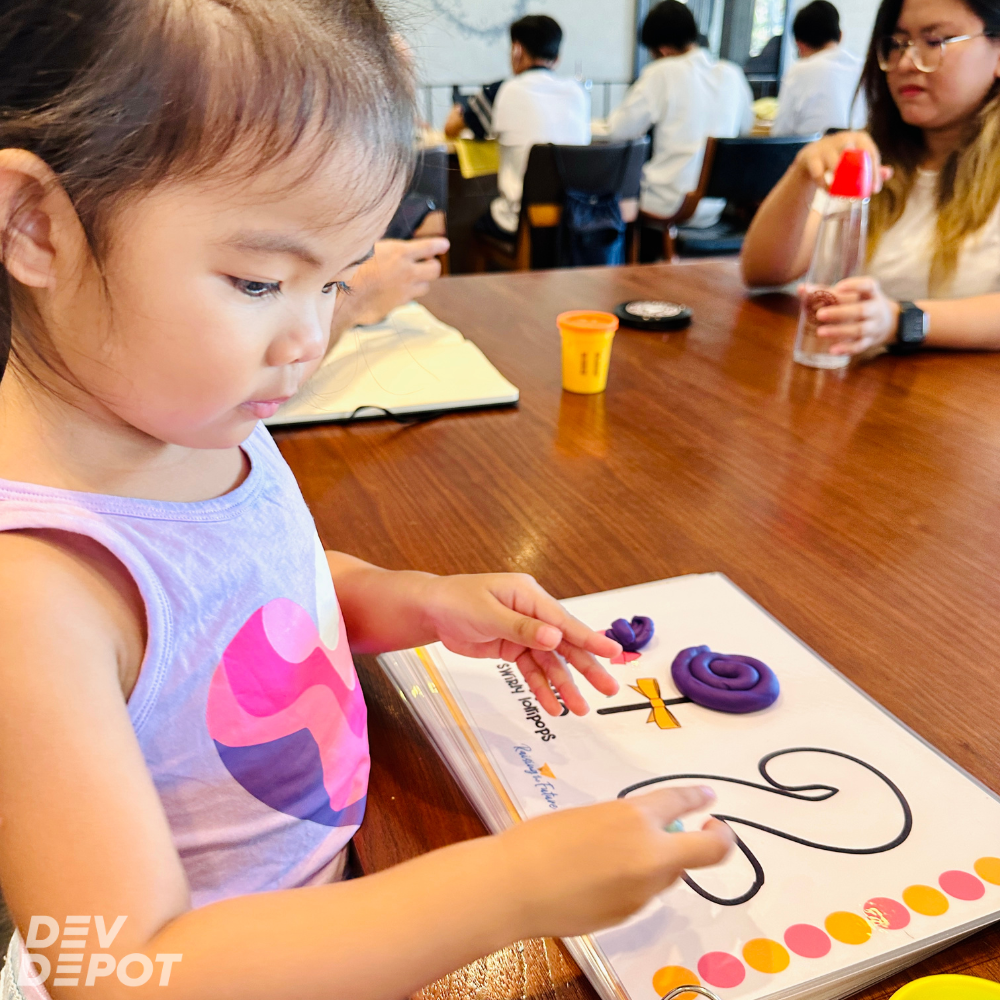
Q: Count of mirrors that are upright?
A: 0